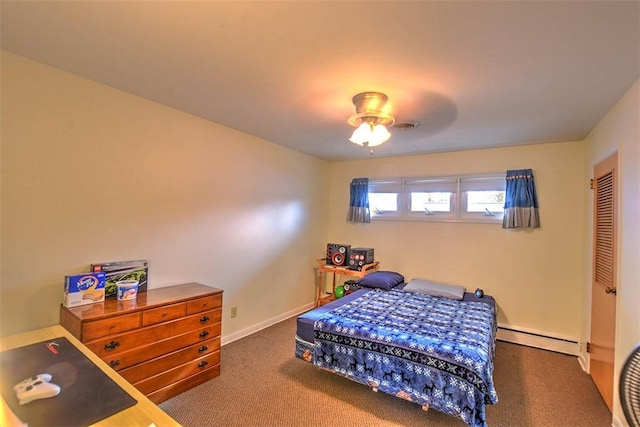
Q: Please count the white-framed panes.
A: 3